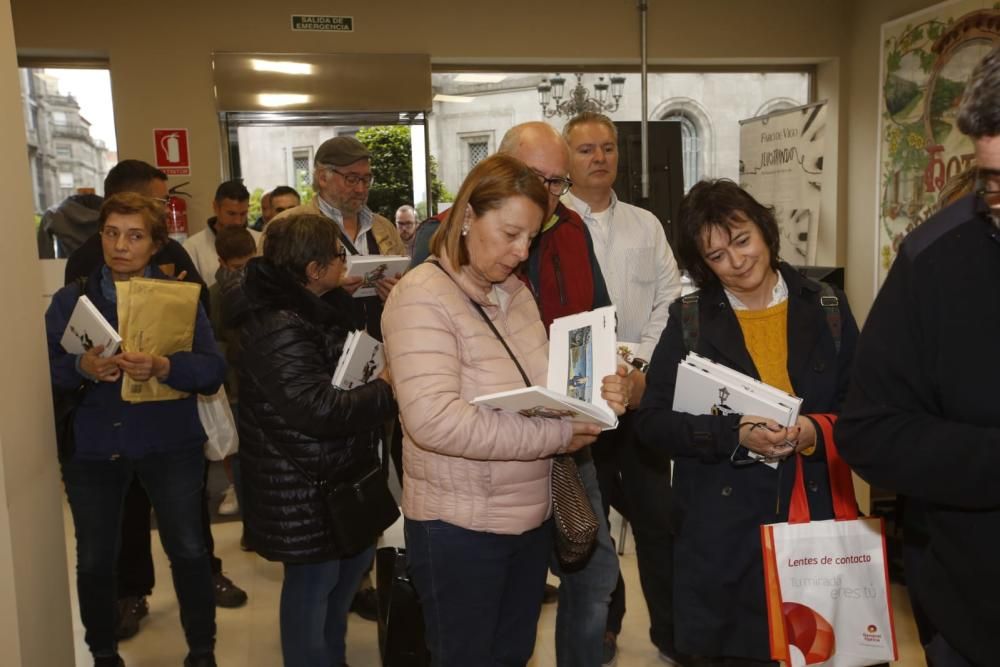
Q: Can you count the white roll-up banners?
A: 1